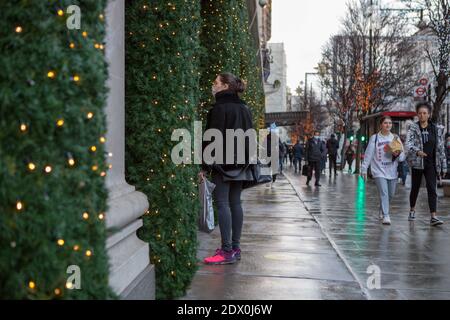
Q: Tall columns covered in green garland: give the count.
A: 3